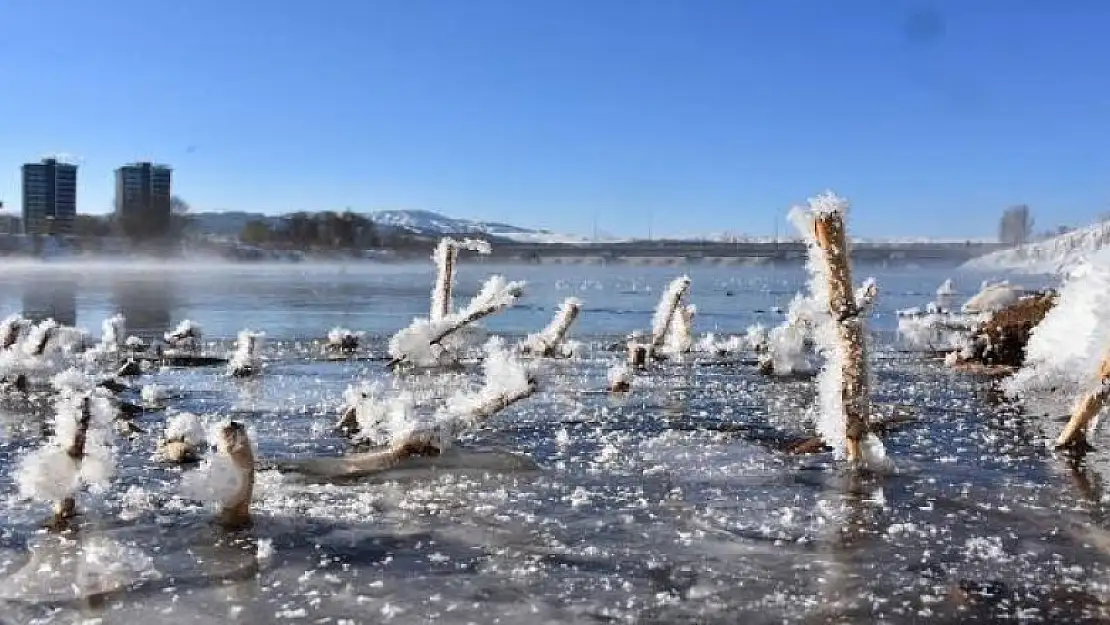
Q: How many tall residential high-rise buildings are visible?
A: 2